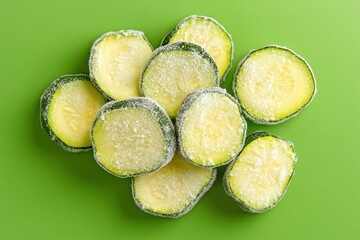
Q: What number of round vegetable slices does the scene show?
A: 9